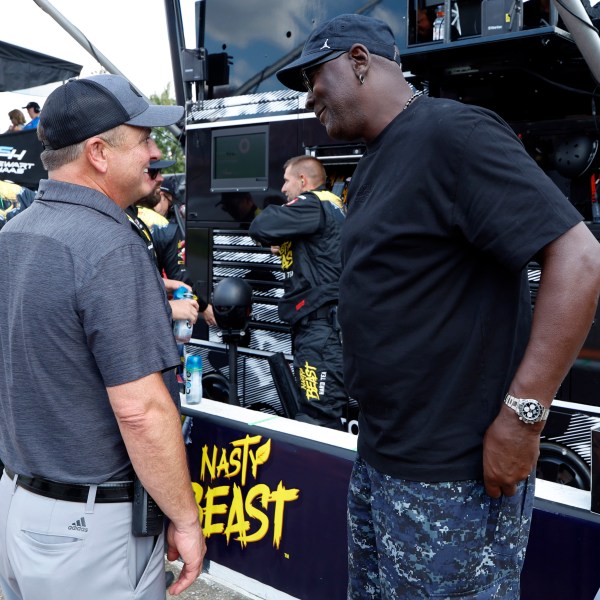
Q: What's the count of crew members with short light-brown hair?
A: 1